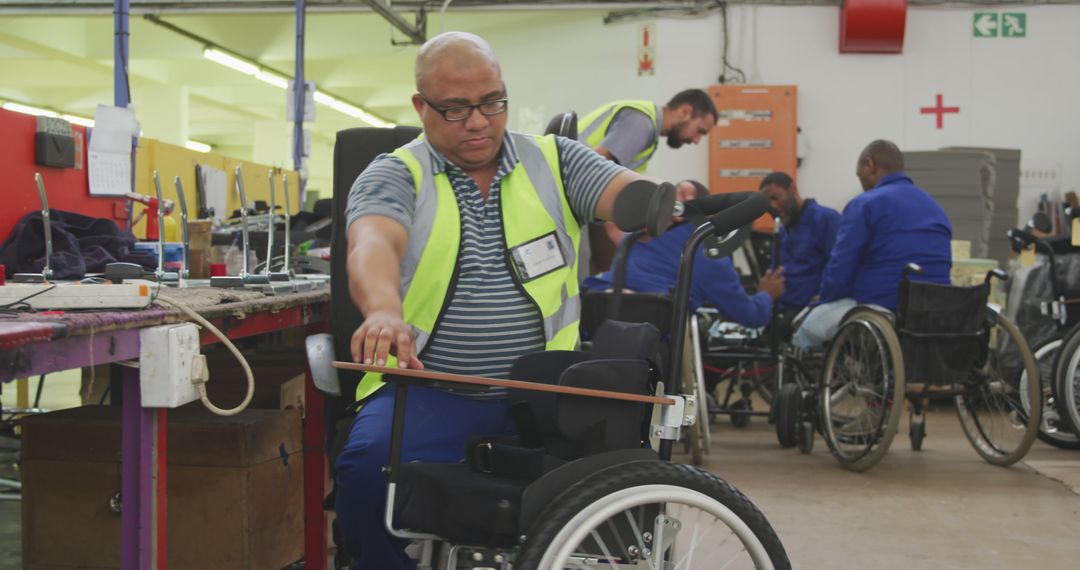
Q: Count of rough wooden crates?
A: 1